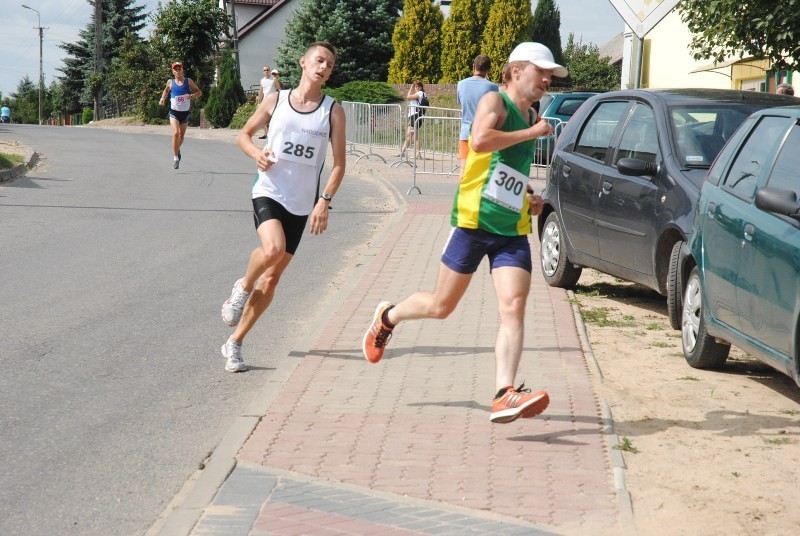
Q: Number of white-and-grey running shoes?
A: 2